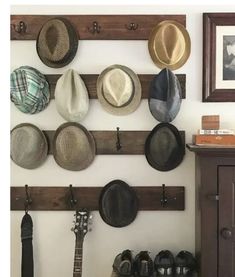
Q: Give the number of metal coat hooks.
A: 7